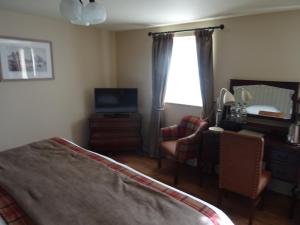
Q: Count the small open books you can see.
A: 0